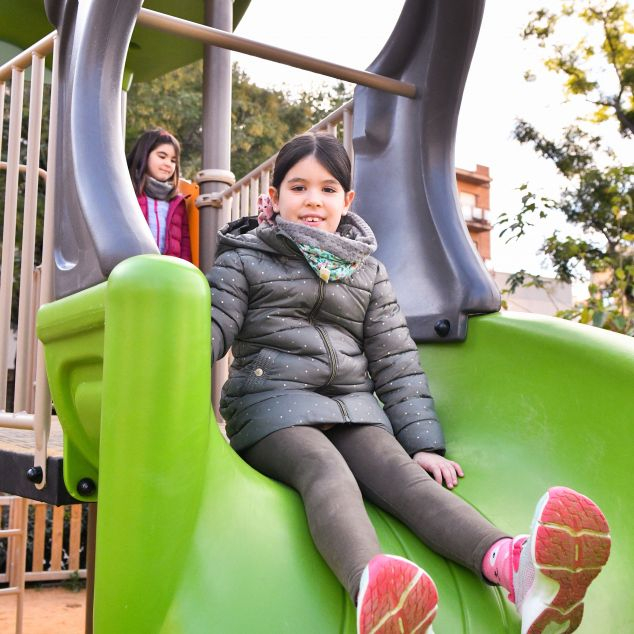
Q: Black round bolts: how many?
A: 3